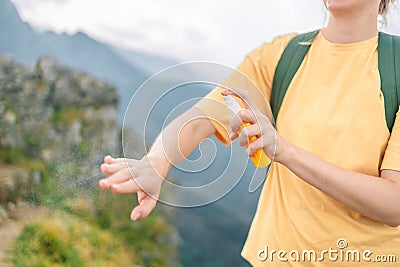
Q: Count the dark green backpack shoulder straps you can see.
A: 2